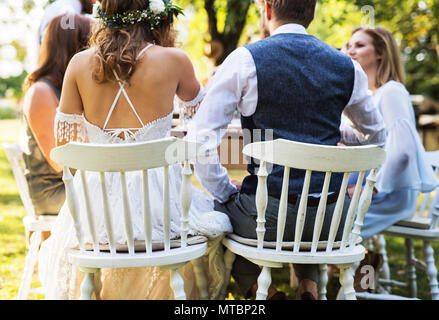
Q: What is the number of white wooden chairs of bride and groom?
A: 2